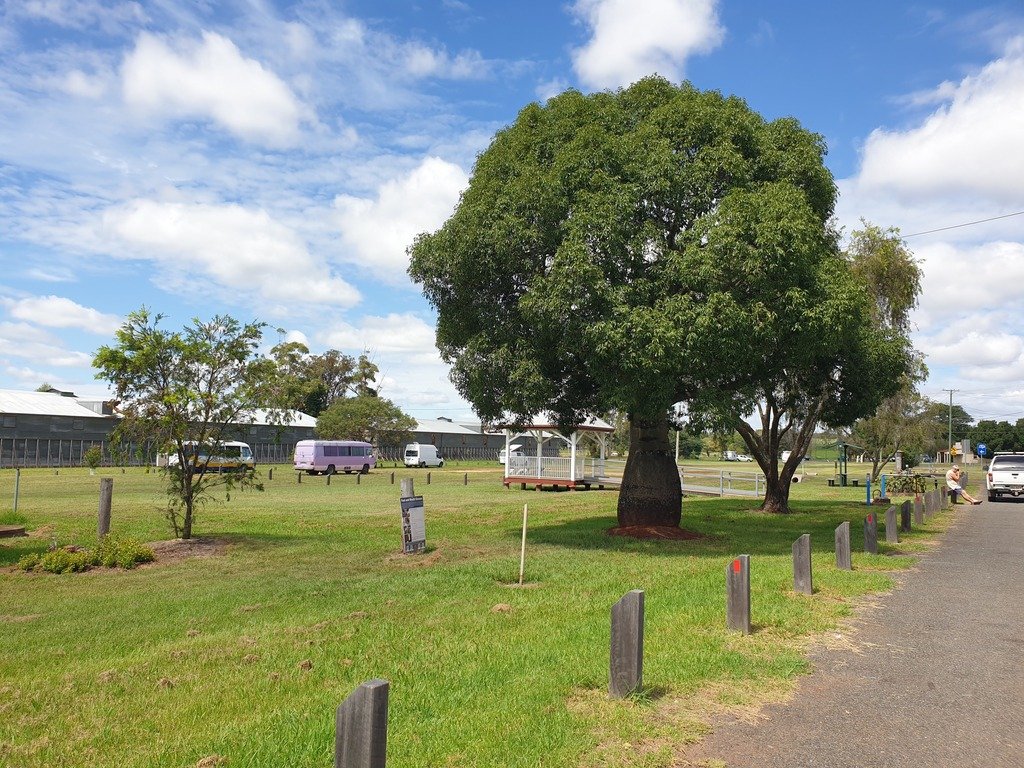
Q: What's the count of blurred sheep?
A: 0